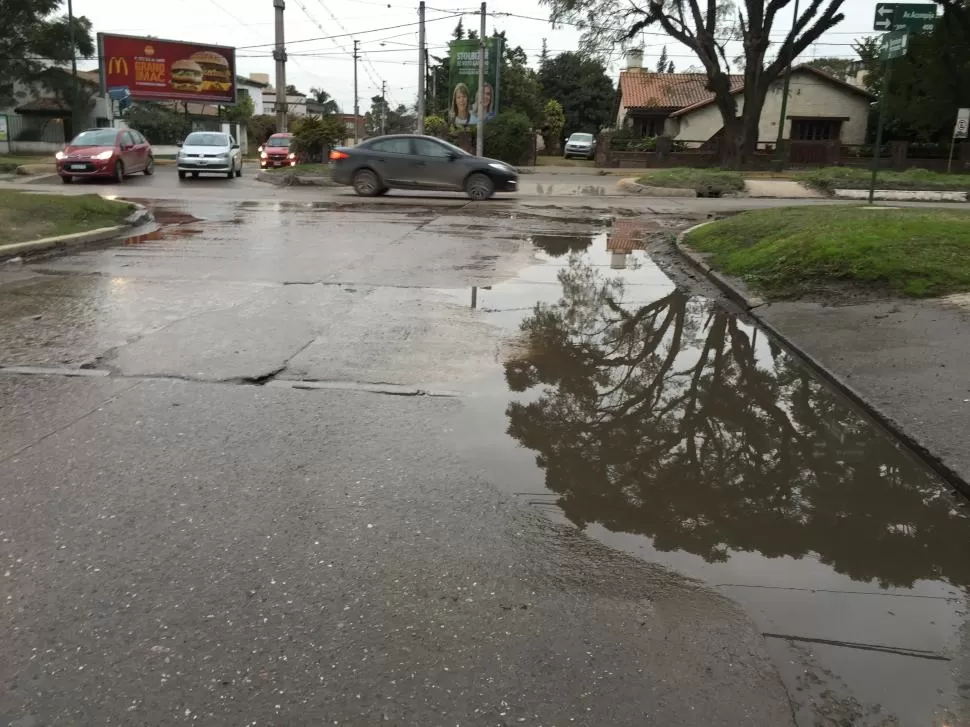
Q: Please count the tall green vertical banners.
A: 1